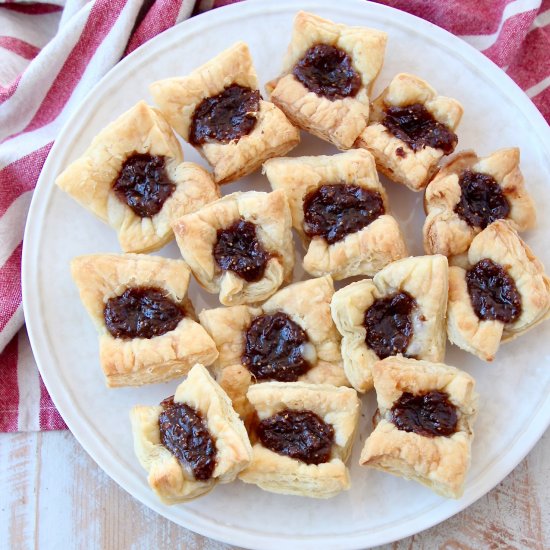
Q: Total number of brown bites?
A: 14